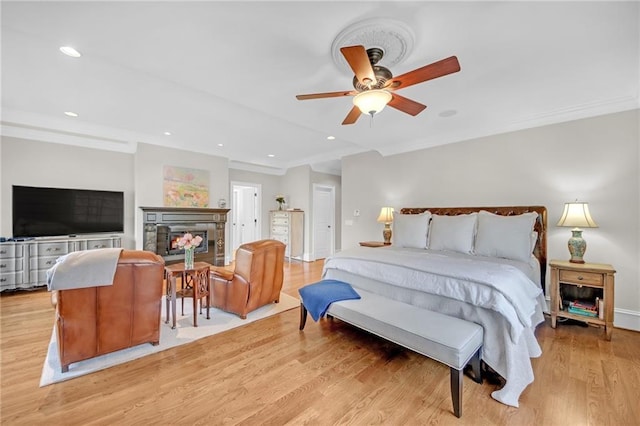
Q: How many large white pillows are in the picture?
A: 3